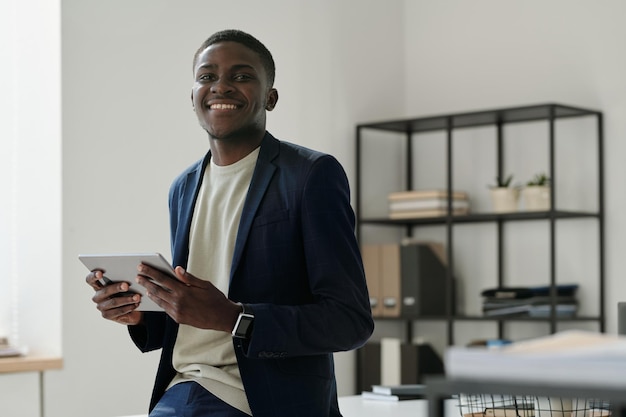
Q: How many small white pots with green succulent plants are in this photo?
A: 2